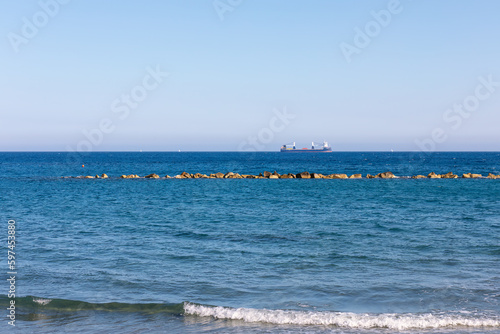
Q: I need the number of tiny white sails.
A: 3